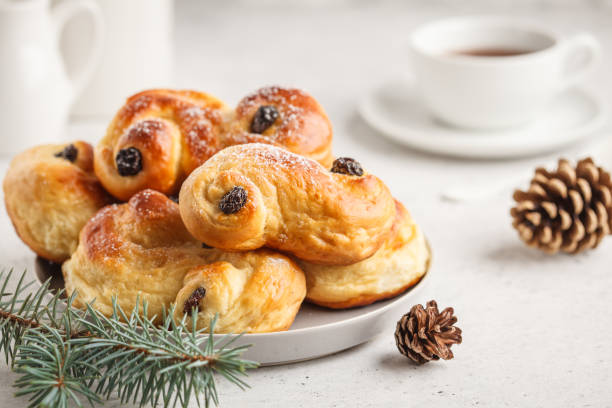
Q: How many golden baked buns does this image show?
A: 5